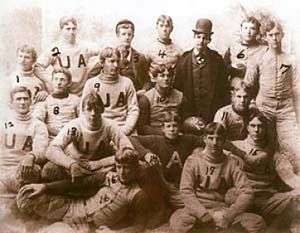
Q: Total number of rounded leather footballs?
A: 1